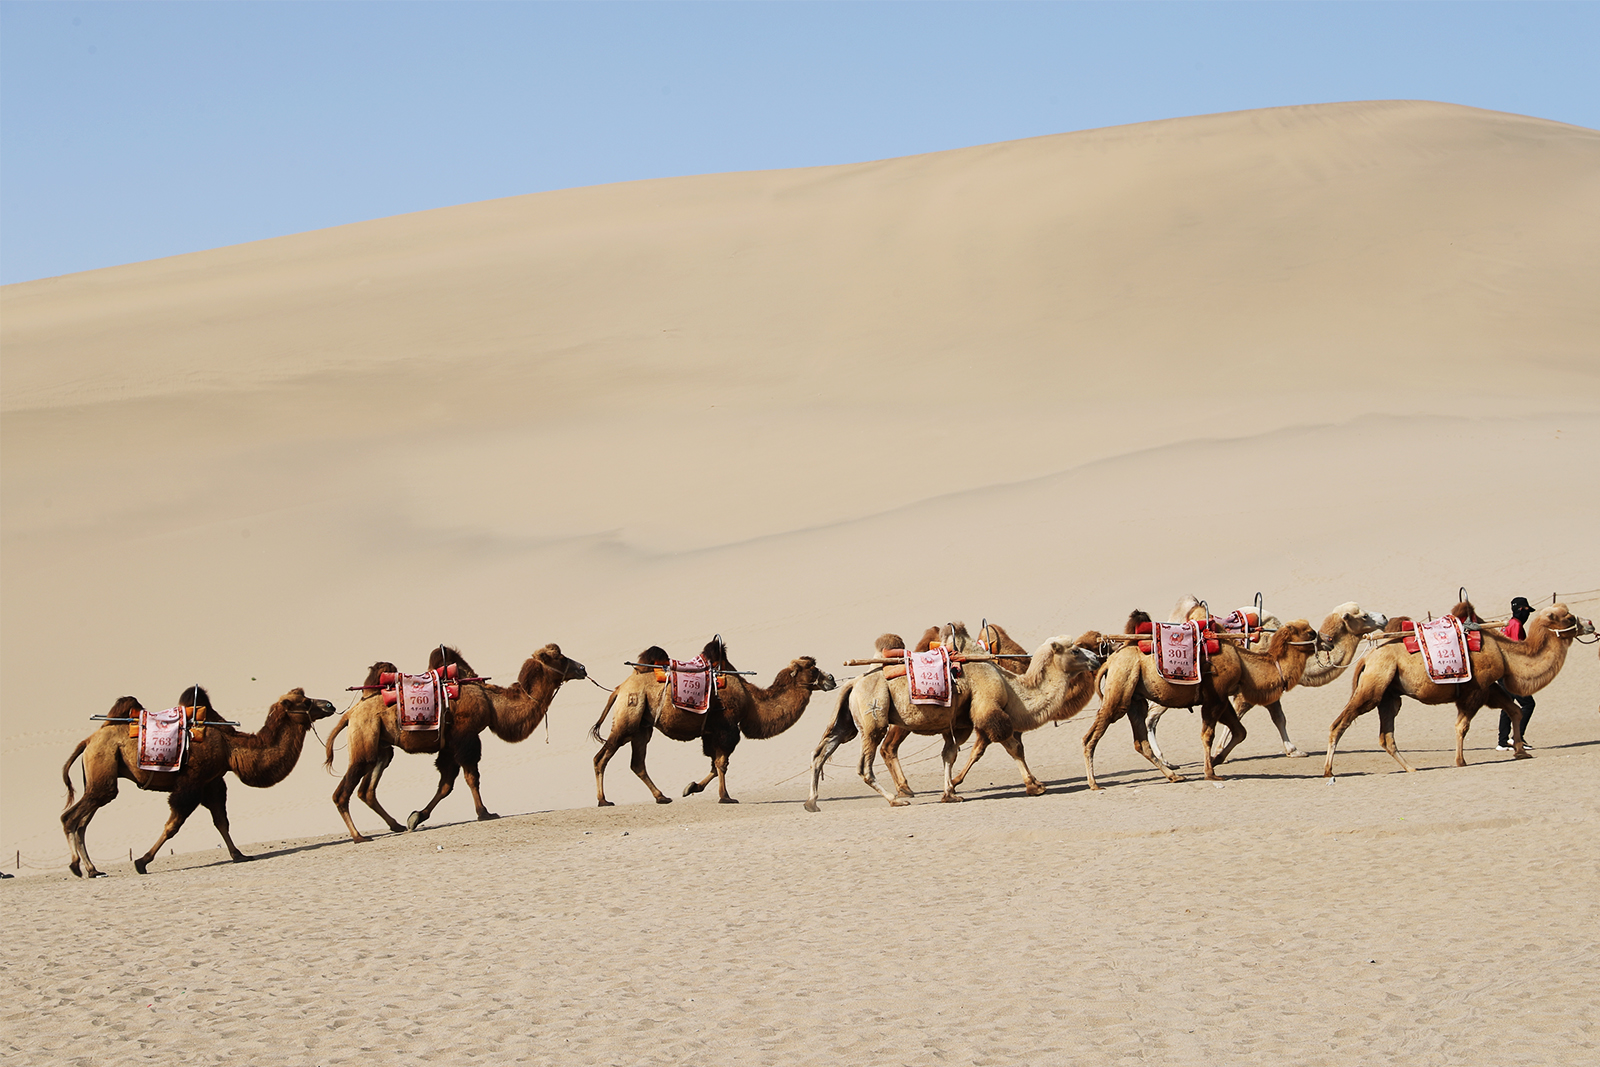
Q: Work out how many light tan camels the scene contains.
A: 2